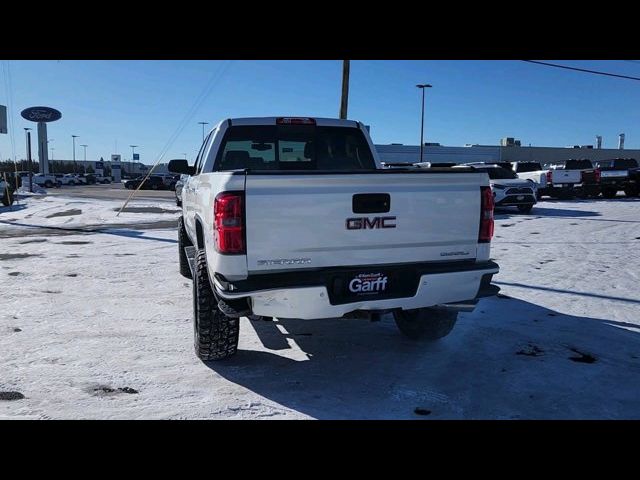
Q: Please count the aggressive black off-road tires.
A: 3